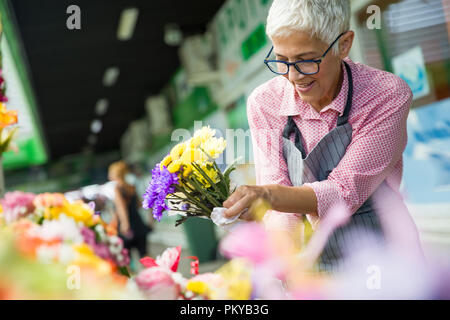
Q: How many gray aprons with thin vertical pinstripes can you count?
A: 1